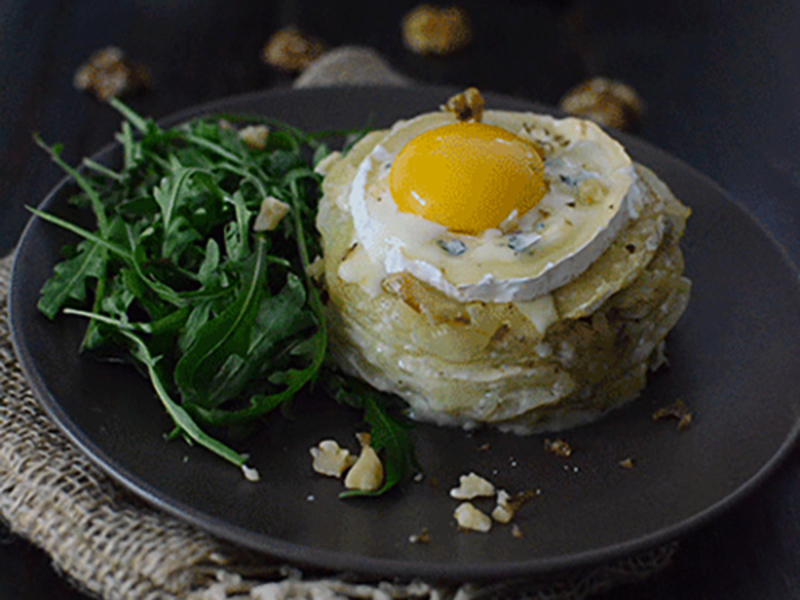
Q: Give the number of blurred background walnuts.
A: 4